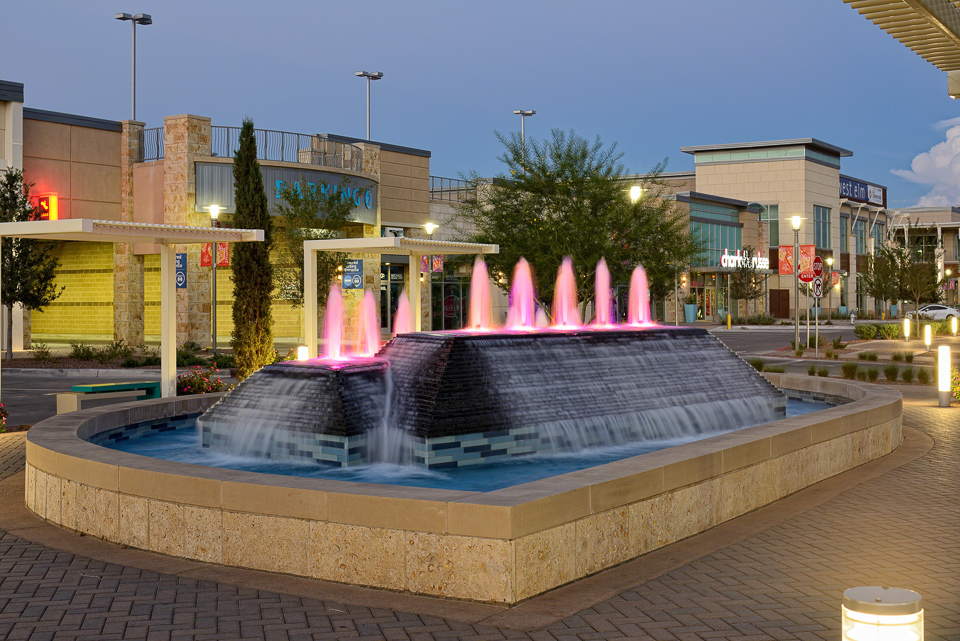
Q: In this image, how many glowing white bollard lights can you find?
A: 6